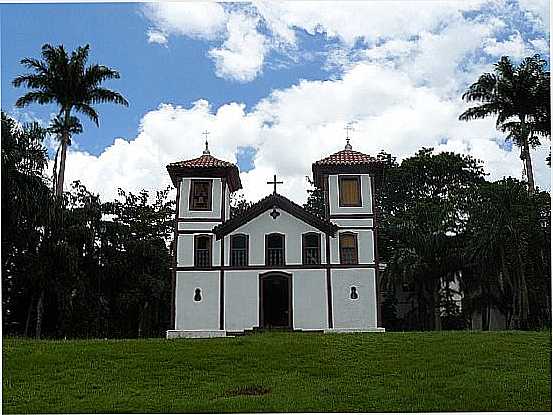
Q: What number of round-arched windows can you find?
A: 5